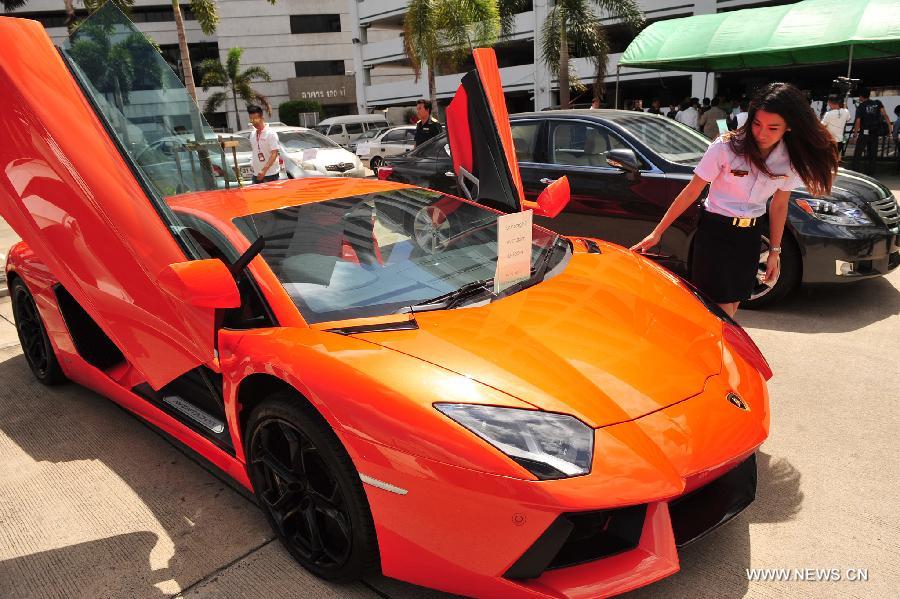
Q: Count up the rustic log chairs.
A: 0